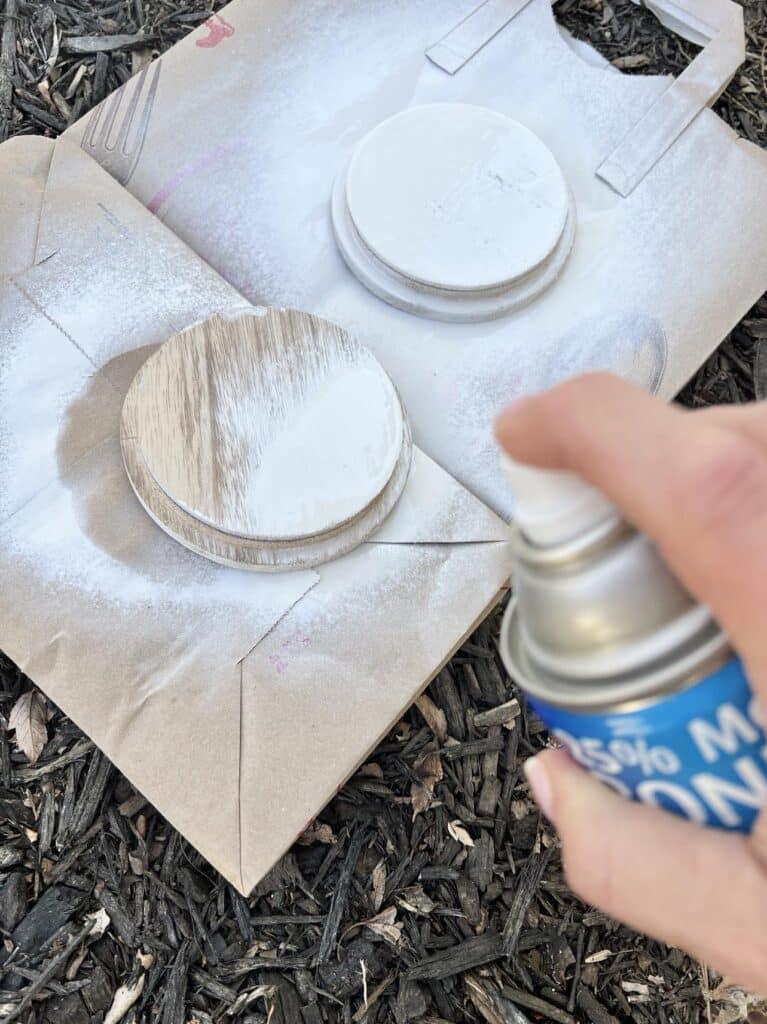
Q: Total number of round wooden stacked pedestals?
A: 2